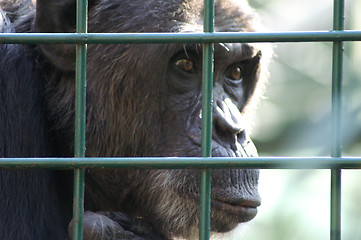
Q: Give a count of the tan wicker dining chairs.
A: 0